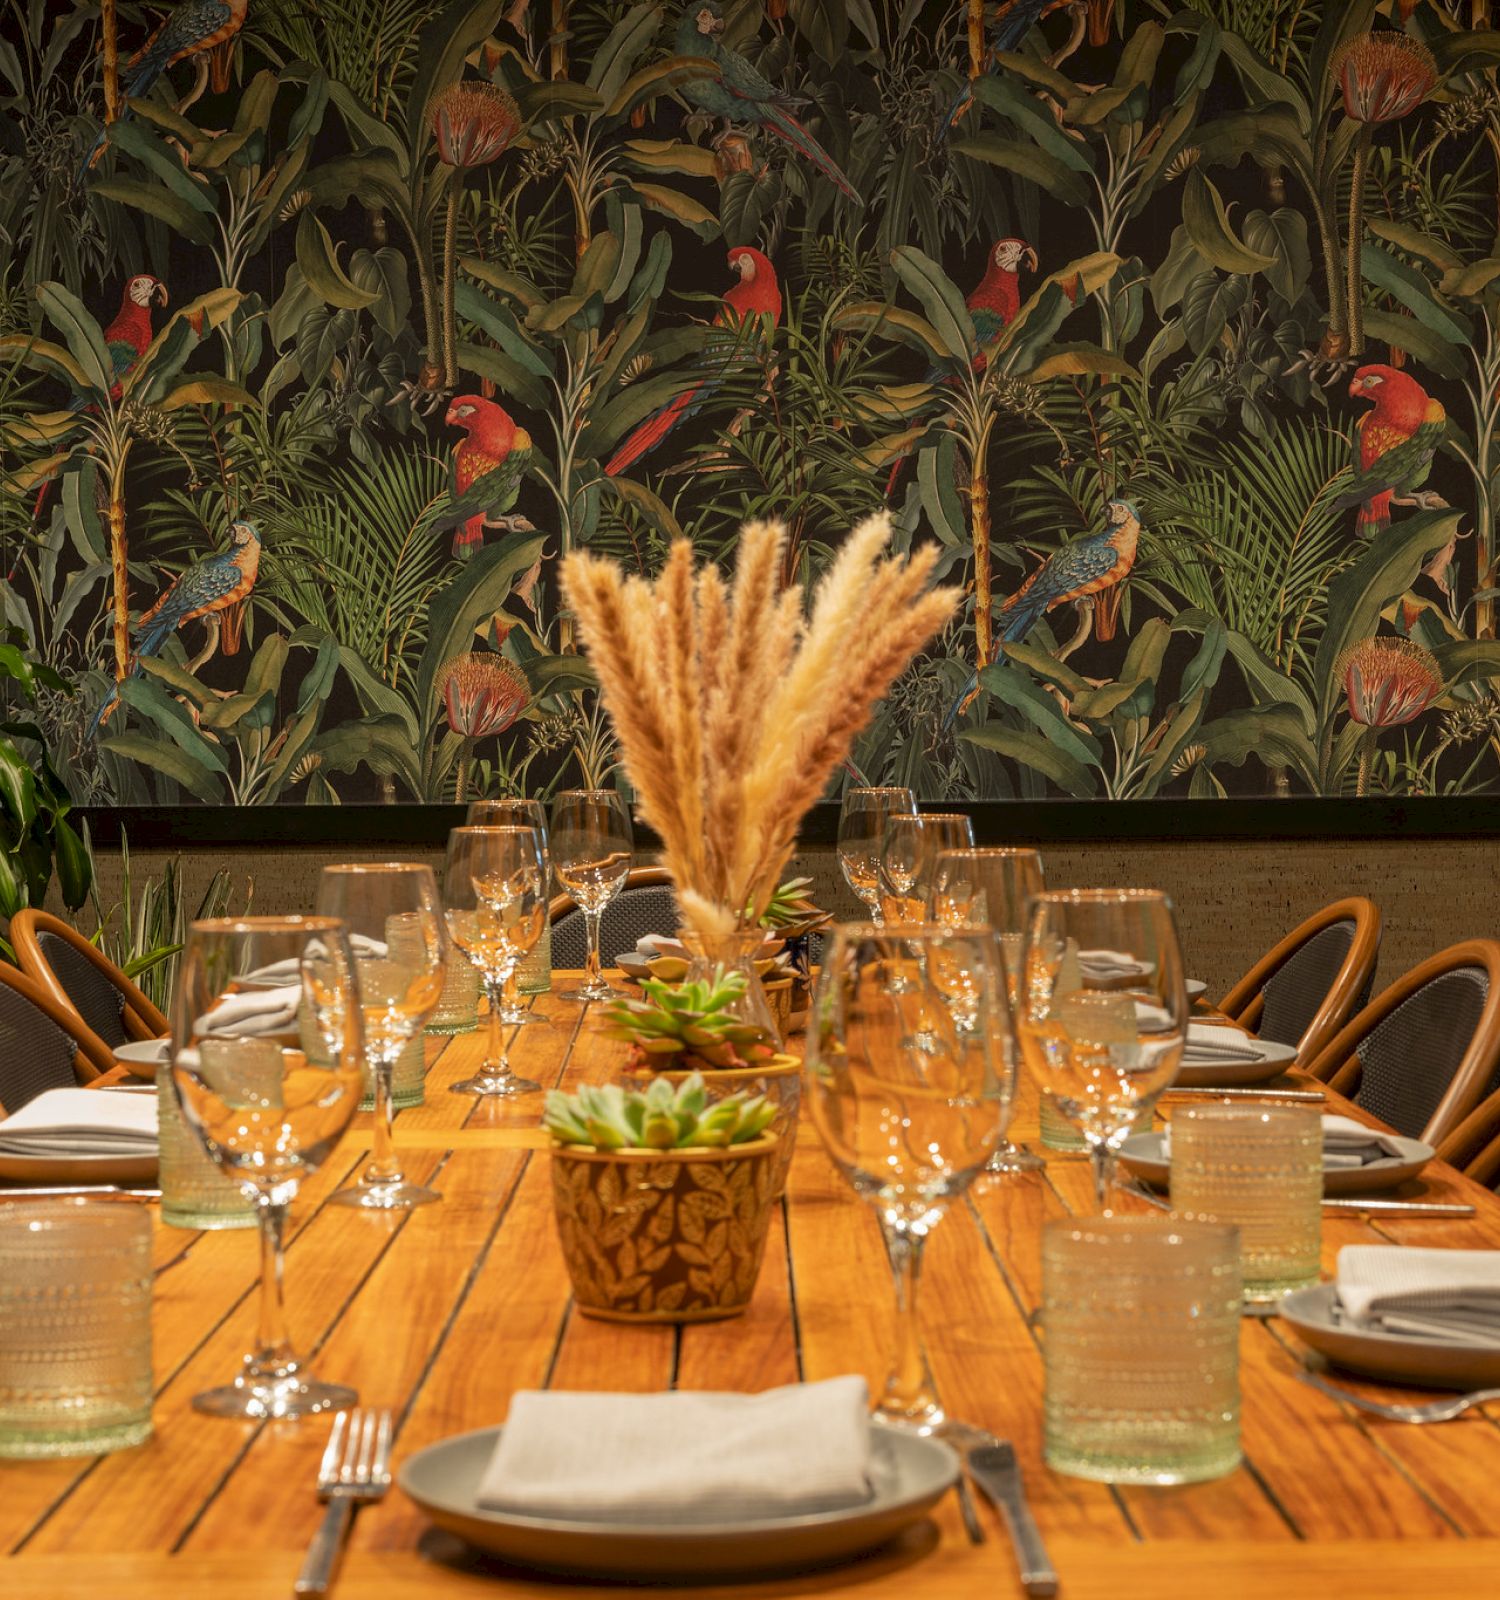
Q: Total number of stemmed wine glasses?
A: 10